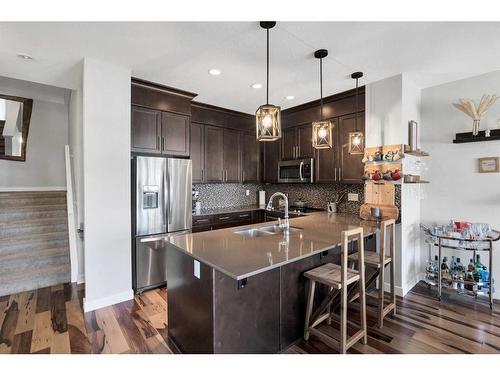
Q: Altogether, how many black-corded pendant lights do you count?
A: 3